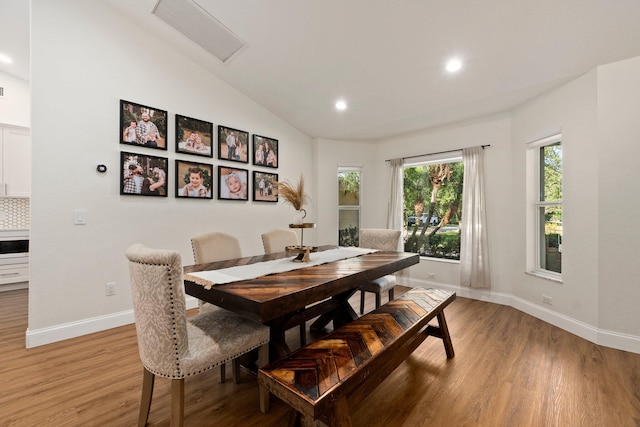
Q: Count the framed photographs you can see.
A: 8